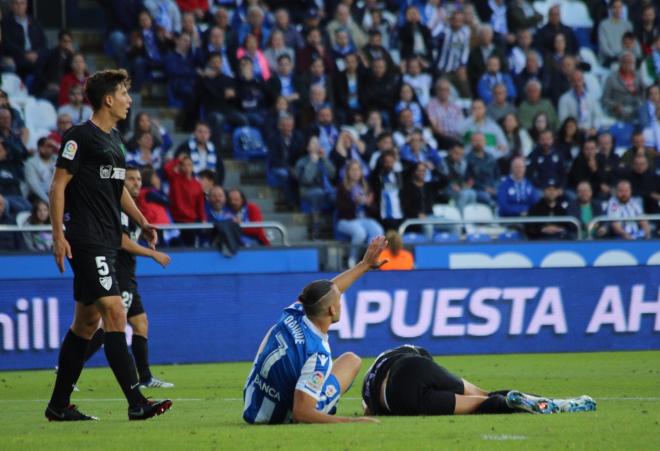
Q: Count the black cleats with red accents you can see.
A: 2